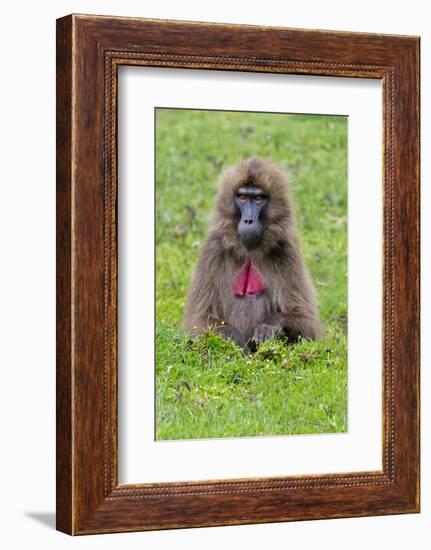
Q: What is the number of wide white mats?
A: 1